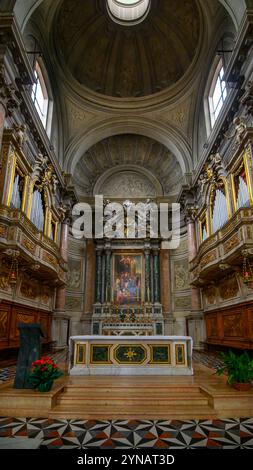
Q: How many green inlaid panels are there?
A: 5